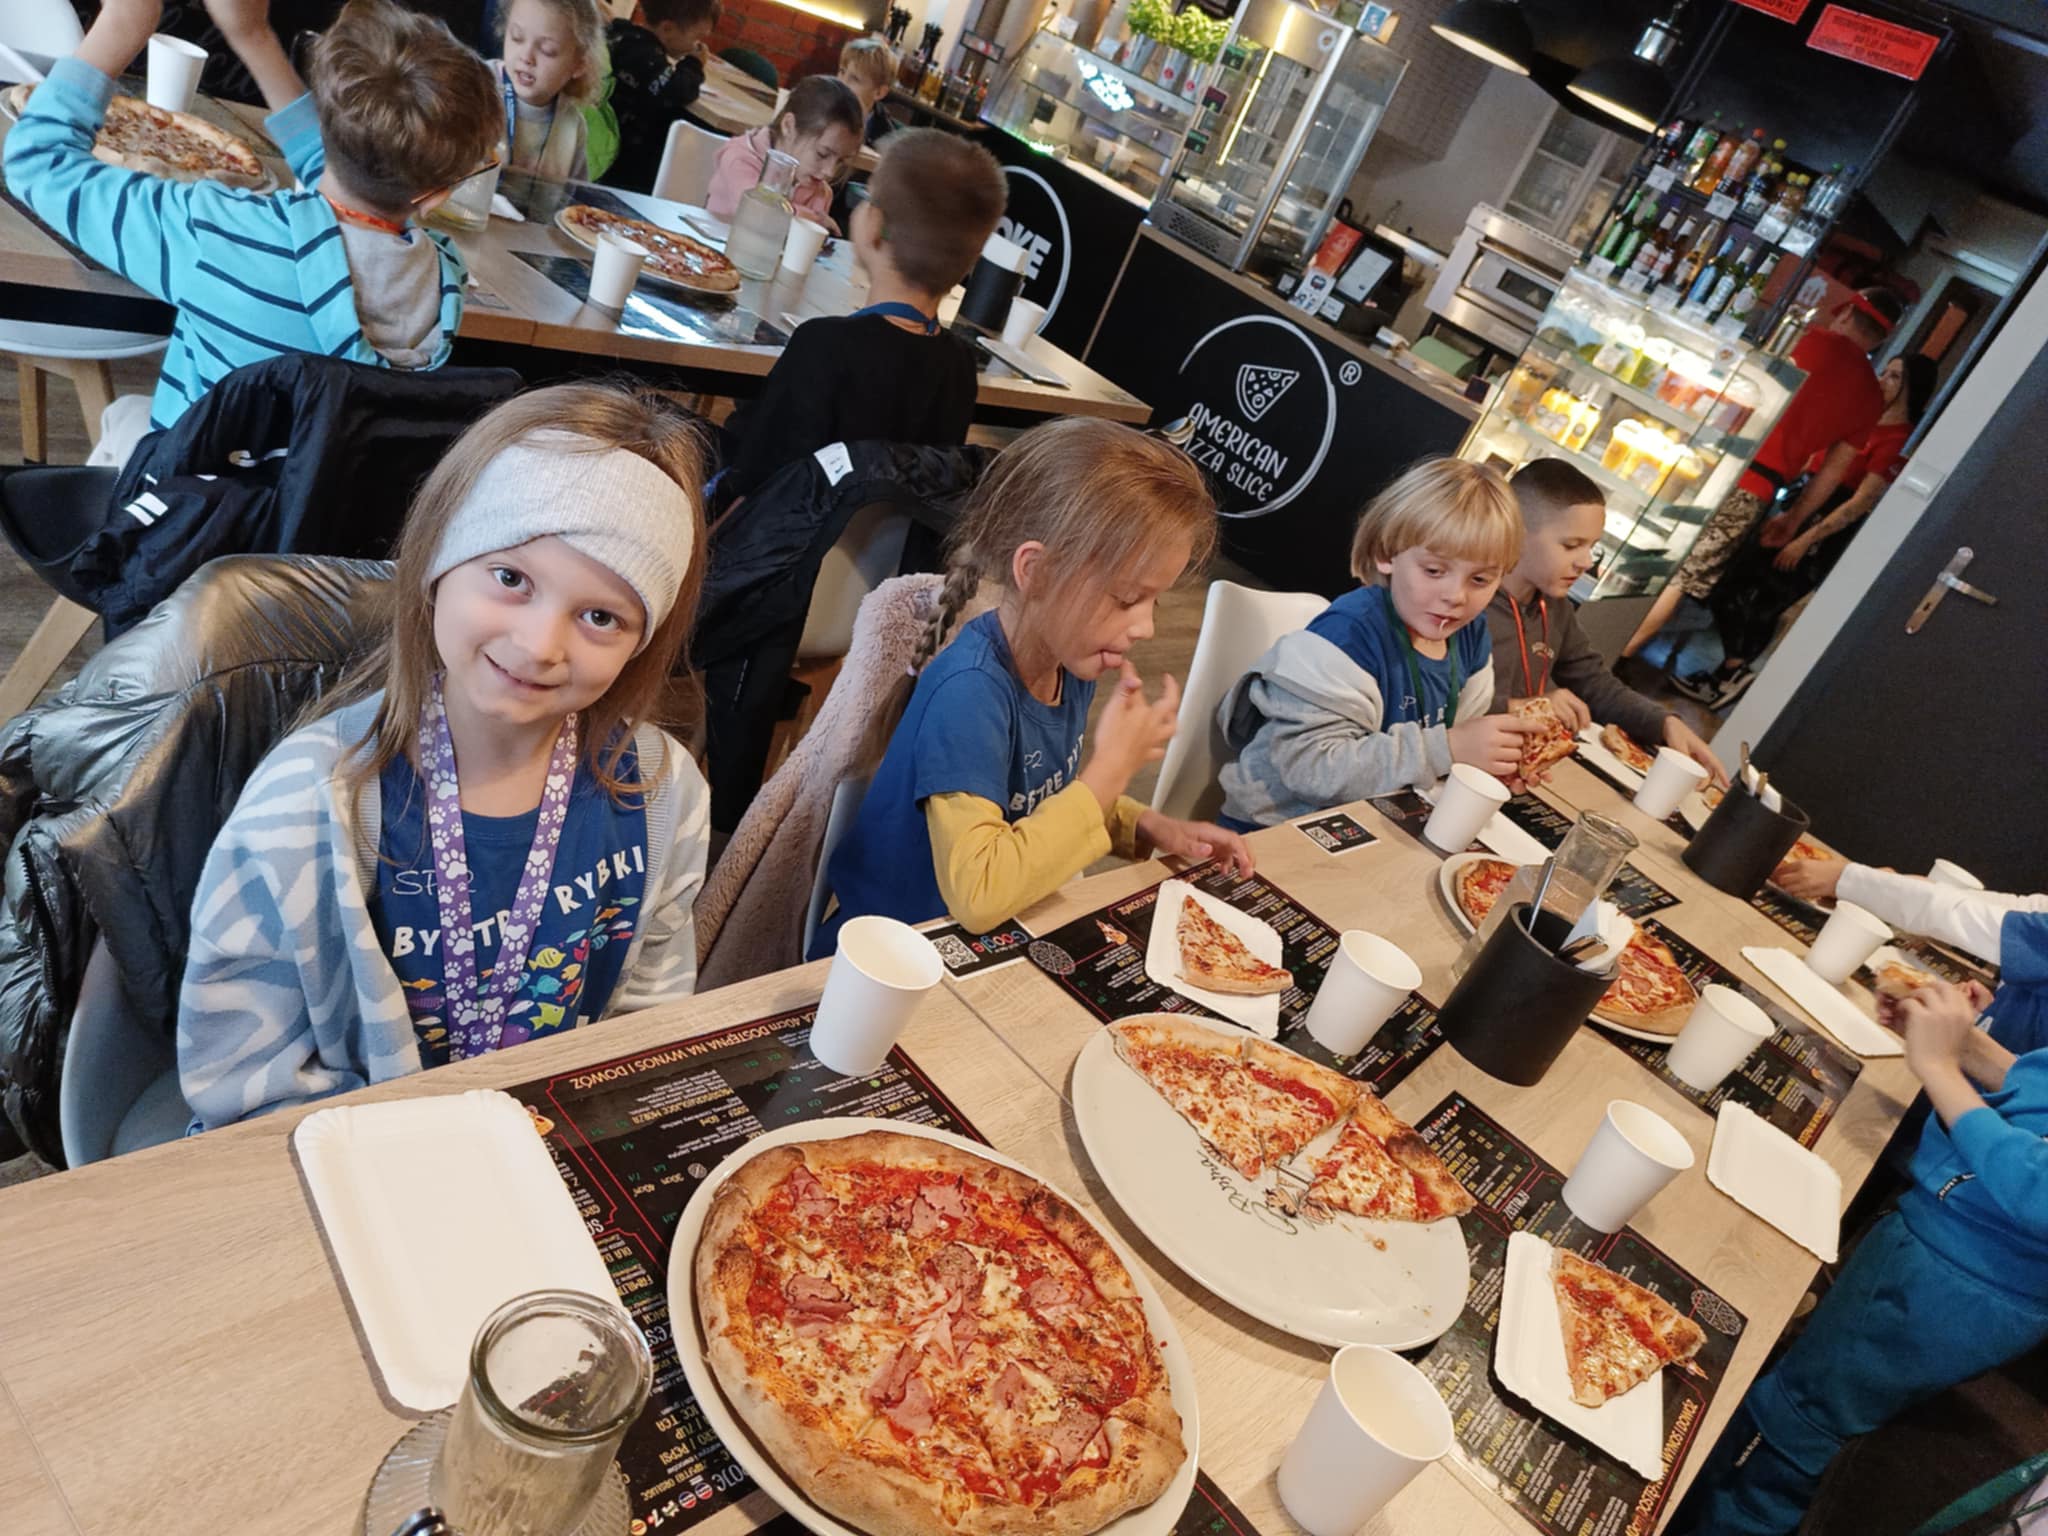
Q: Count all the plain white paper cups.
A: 13